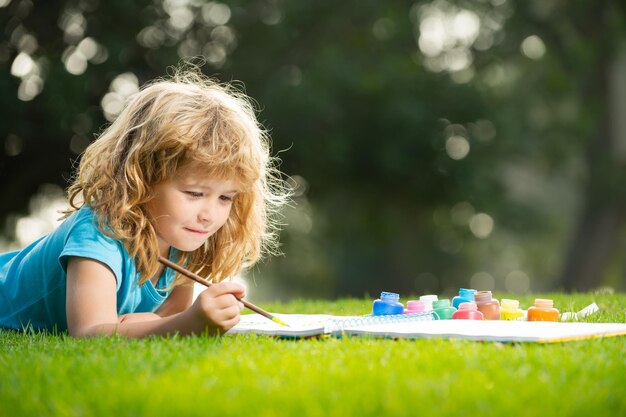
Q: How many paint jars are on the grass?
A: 9